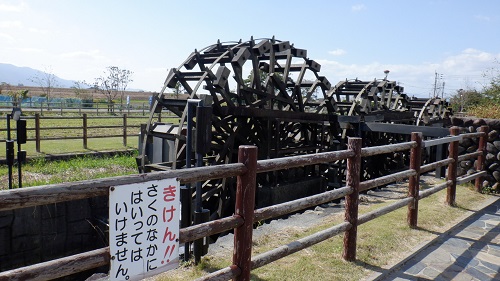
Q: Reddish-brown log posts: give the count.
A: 5